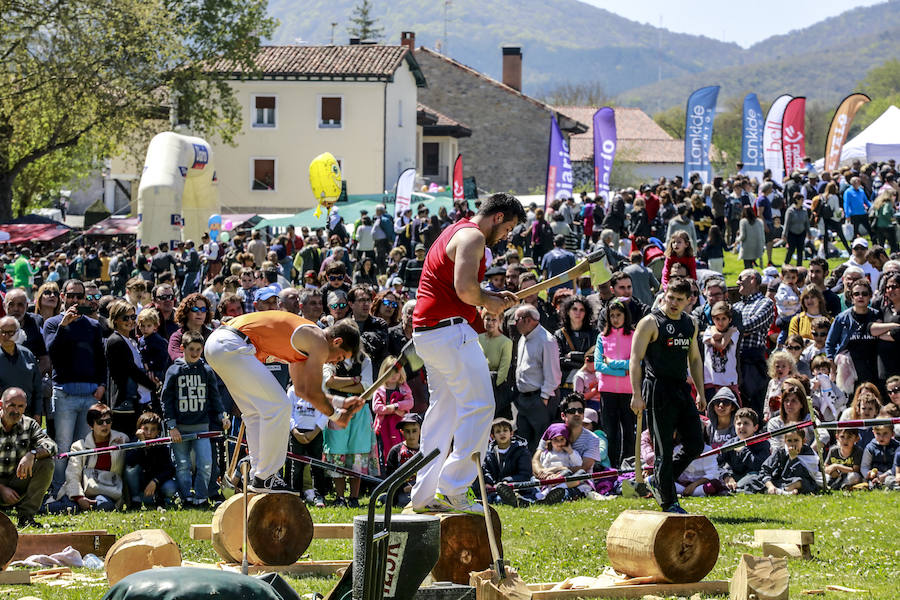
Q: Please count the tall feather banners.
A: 9